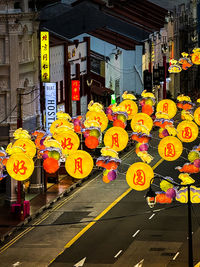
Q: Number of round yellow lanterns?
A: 15